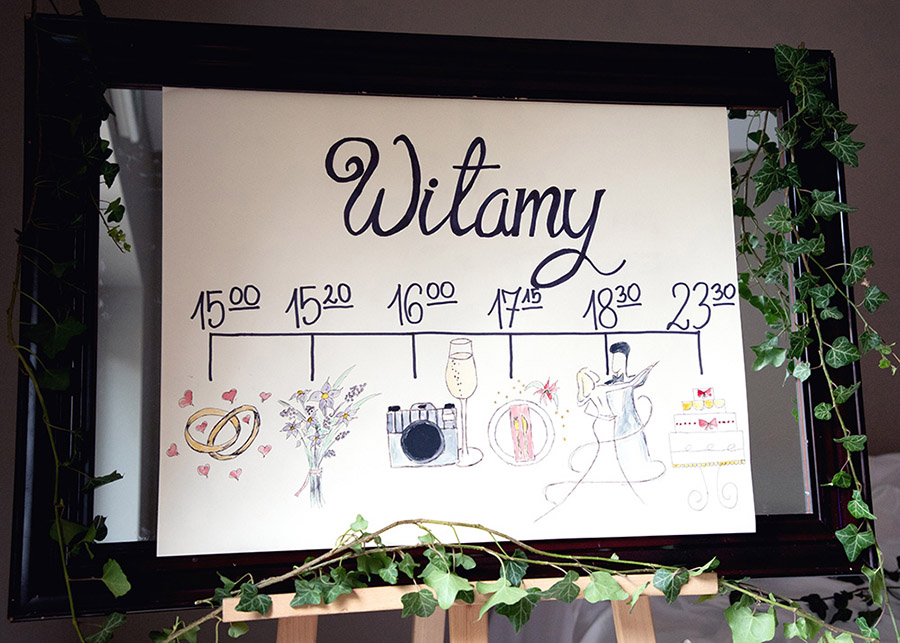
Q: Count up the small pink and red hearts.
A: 9